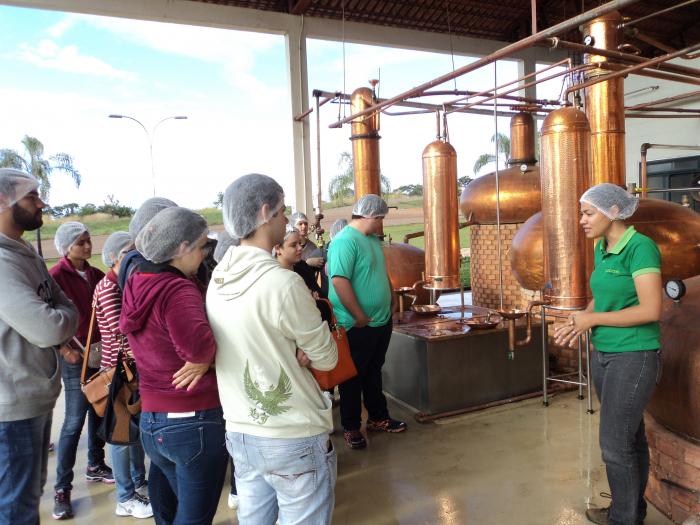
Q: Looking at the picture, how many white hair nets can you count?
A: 12